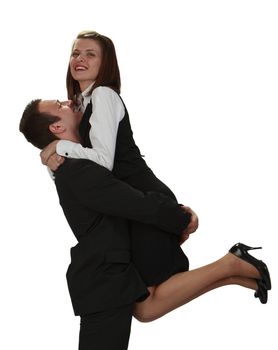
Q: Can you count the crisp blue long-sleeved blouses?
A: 0